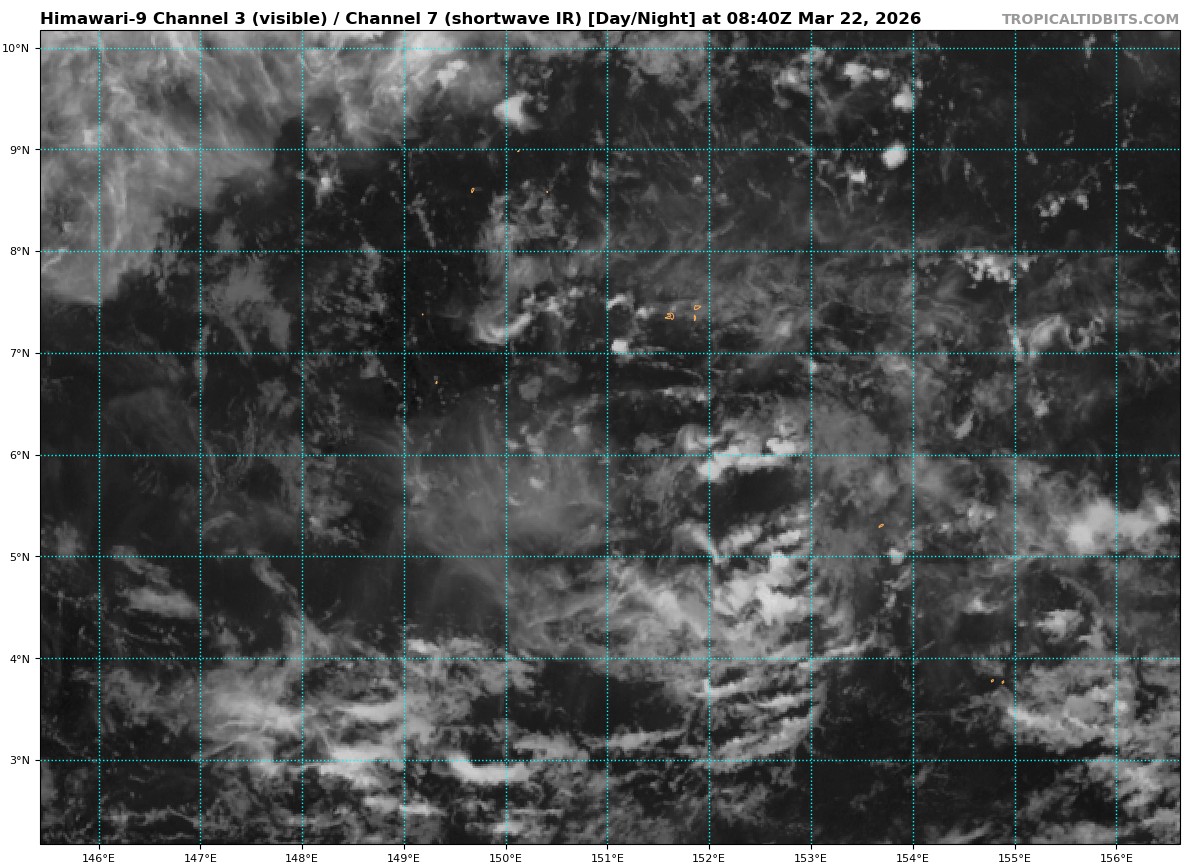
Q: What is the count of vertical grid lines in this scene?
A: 11